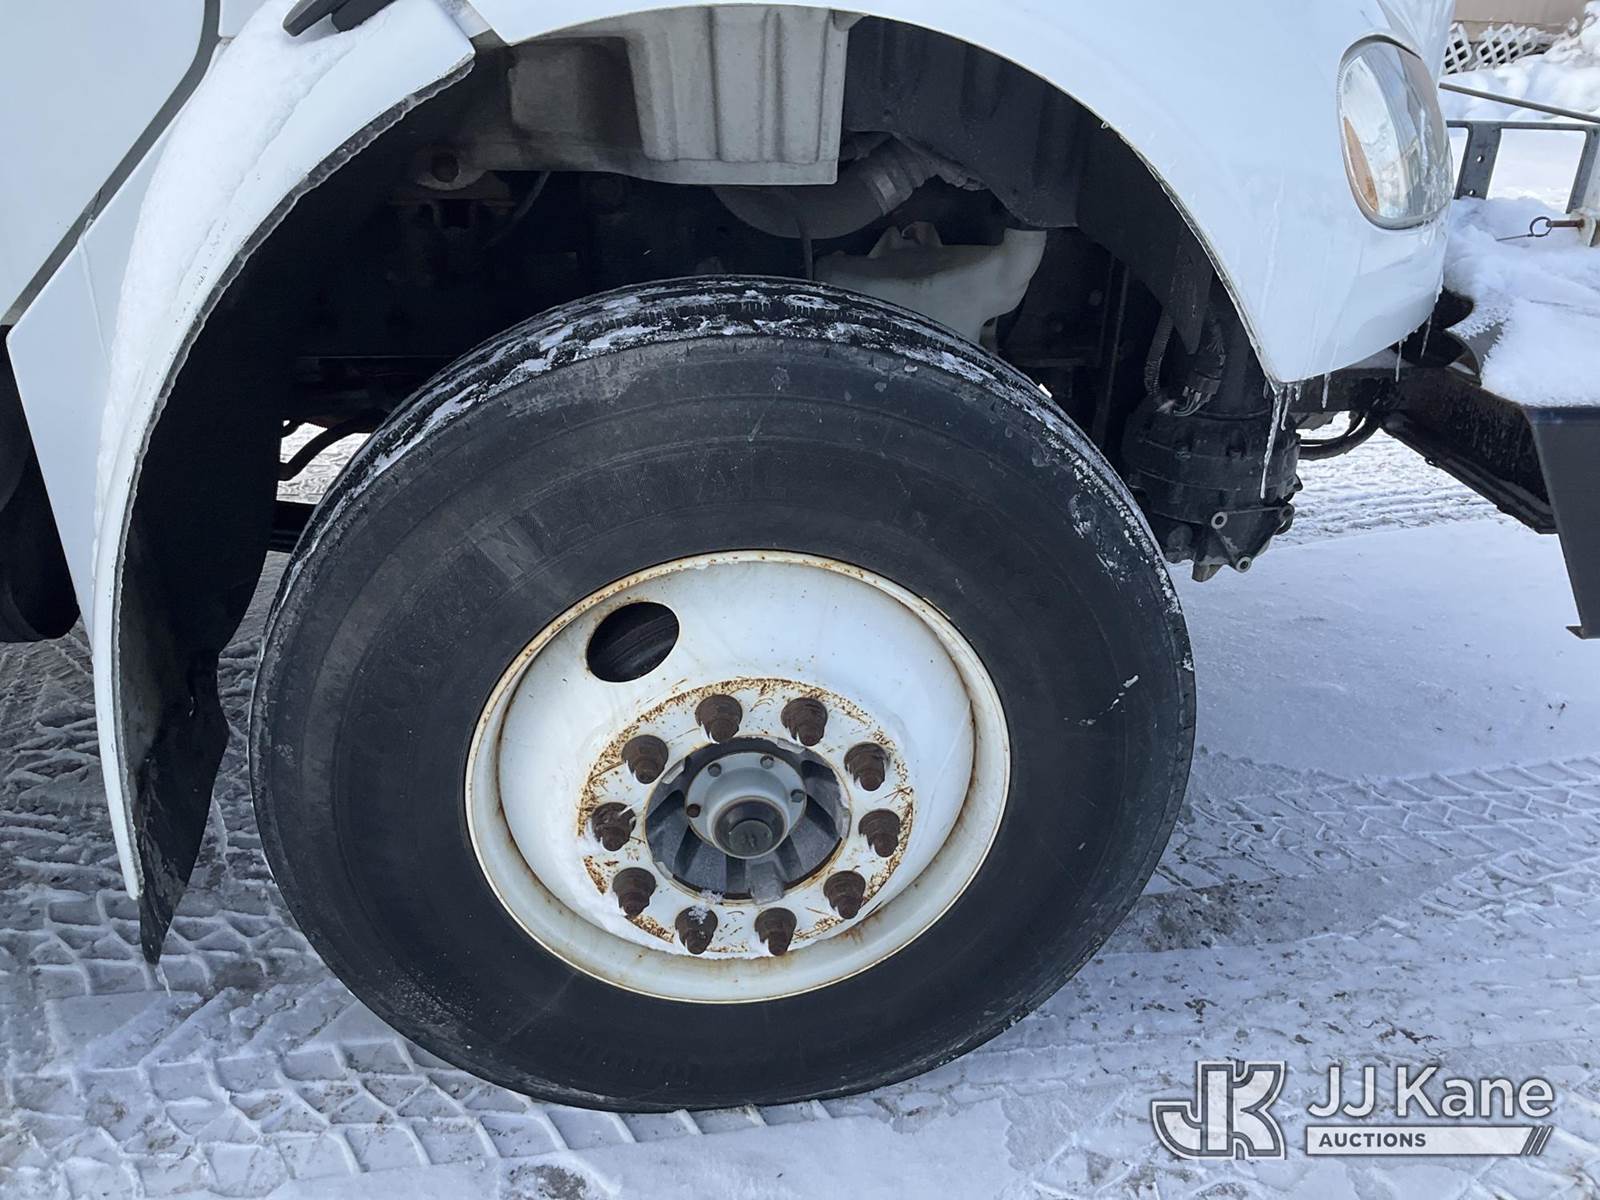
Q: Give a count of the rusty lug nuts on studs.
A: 10